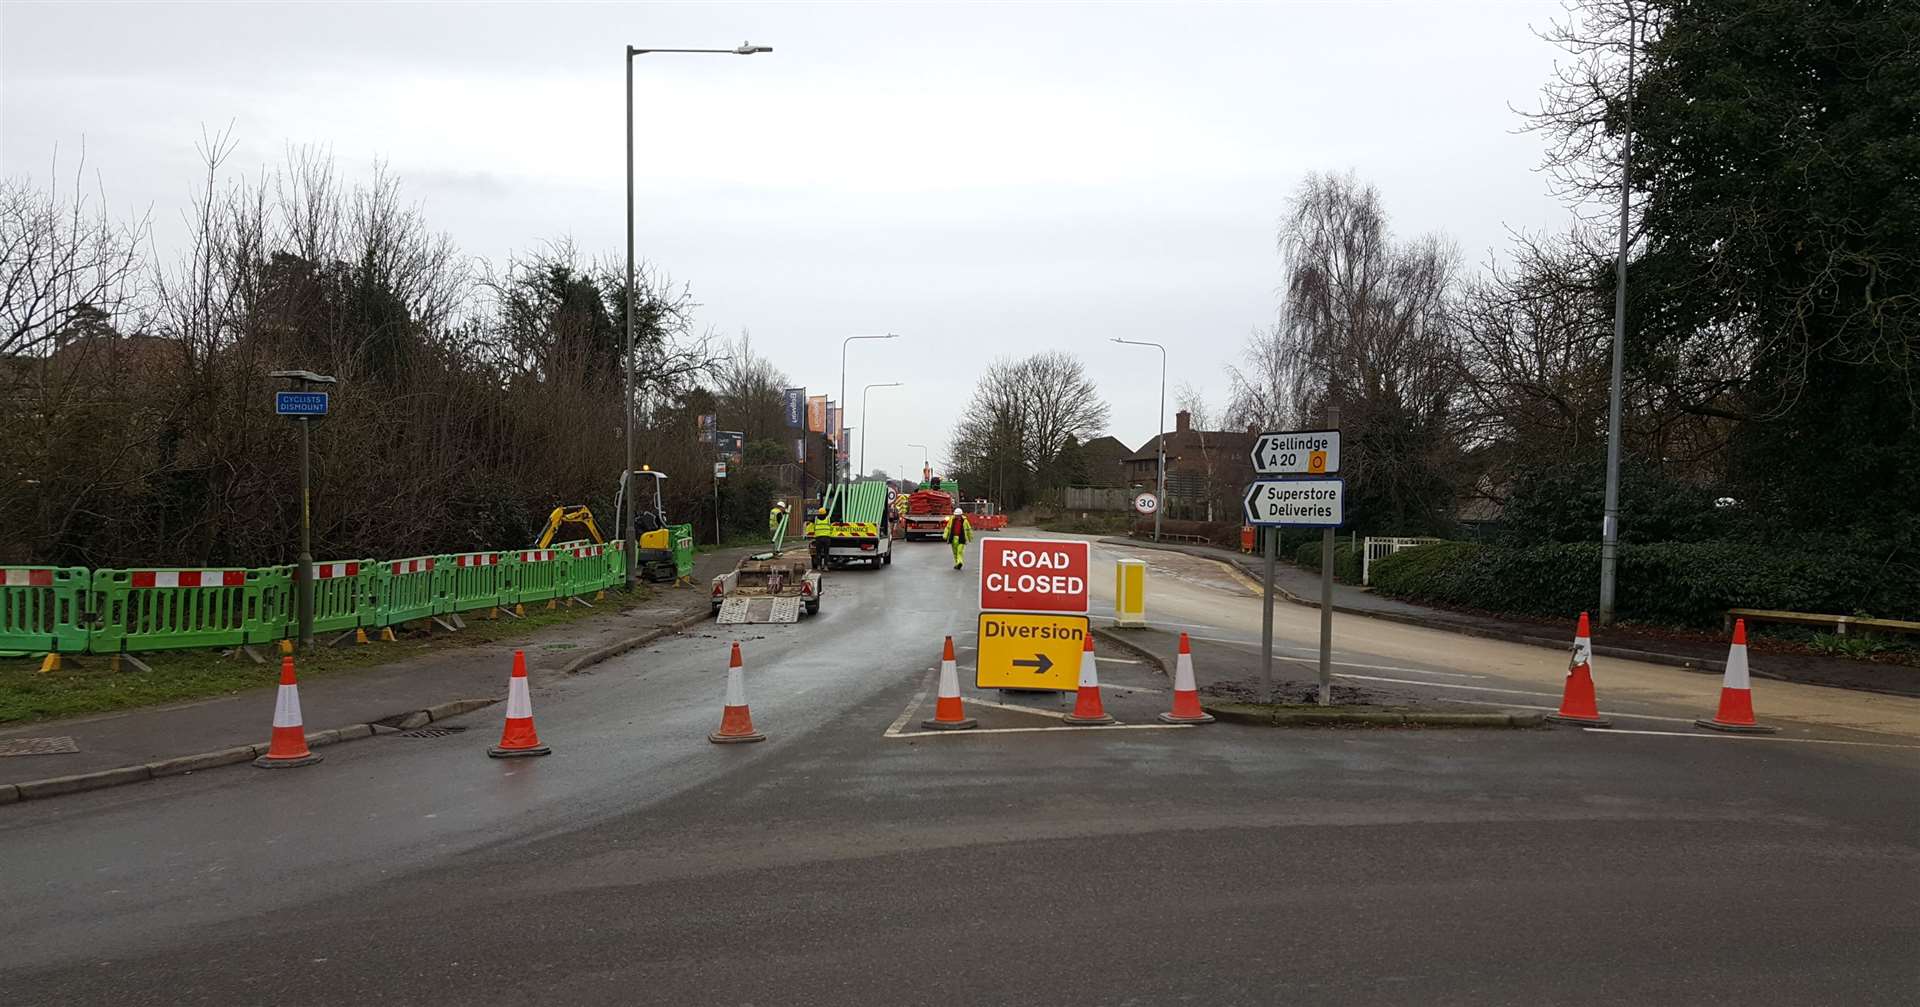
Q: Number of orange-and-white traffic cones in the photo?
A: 8